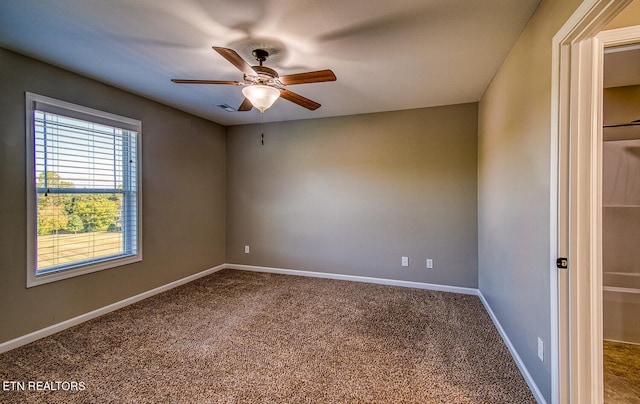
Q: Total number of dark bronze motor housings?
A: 1